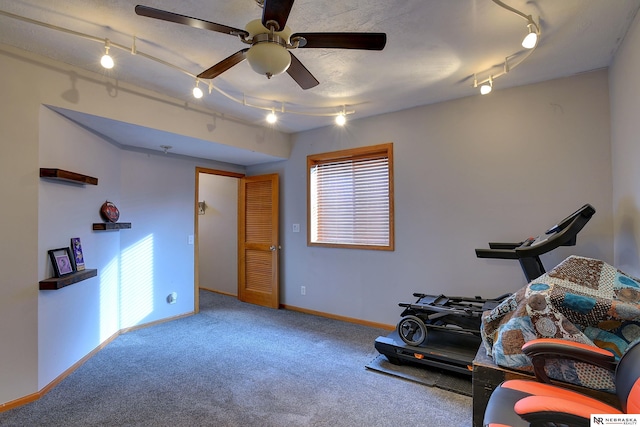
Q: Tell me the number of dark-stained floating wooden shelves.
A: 3